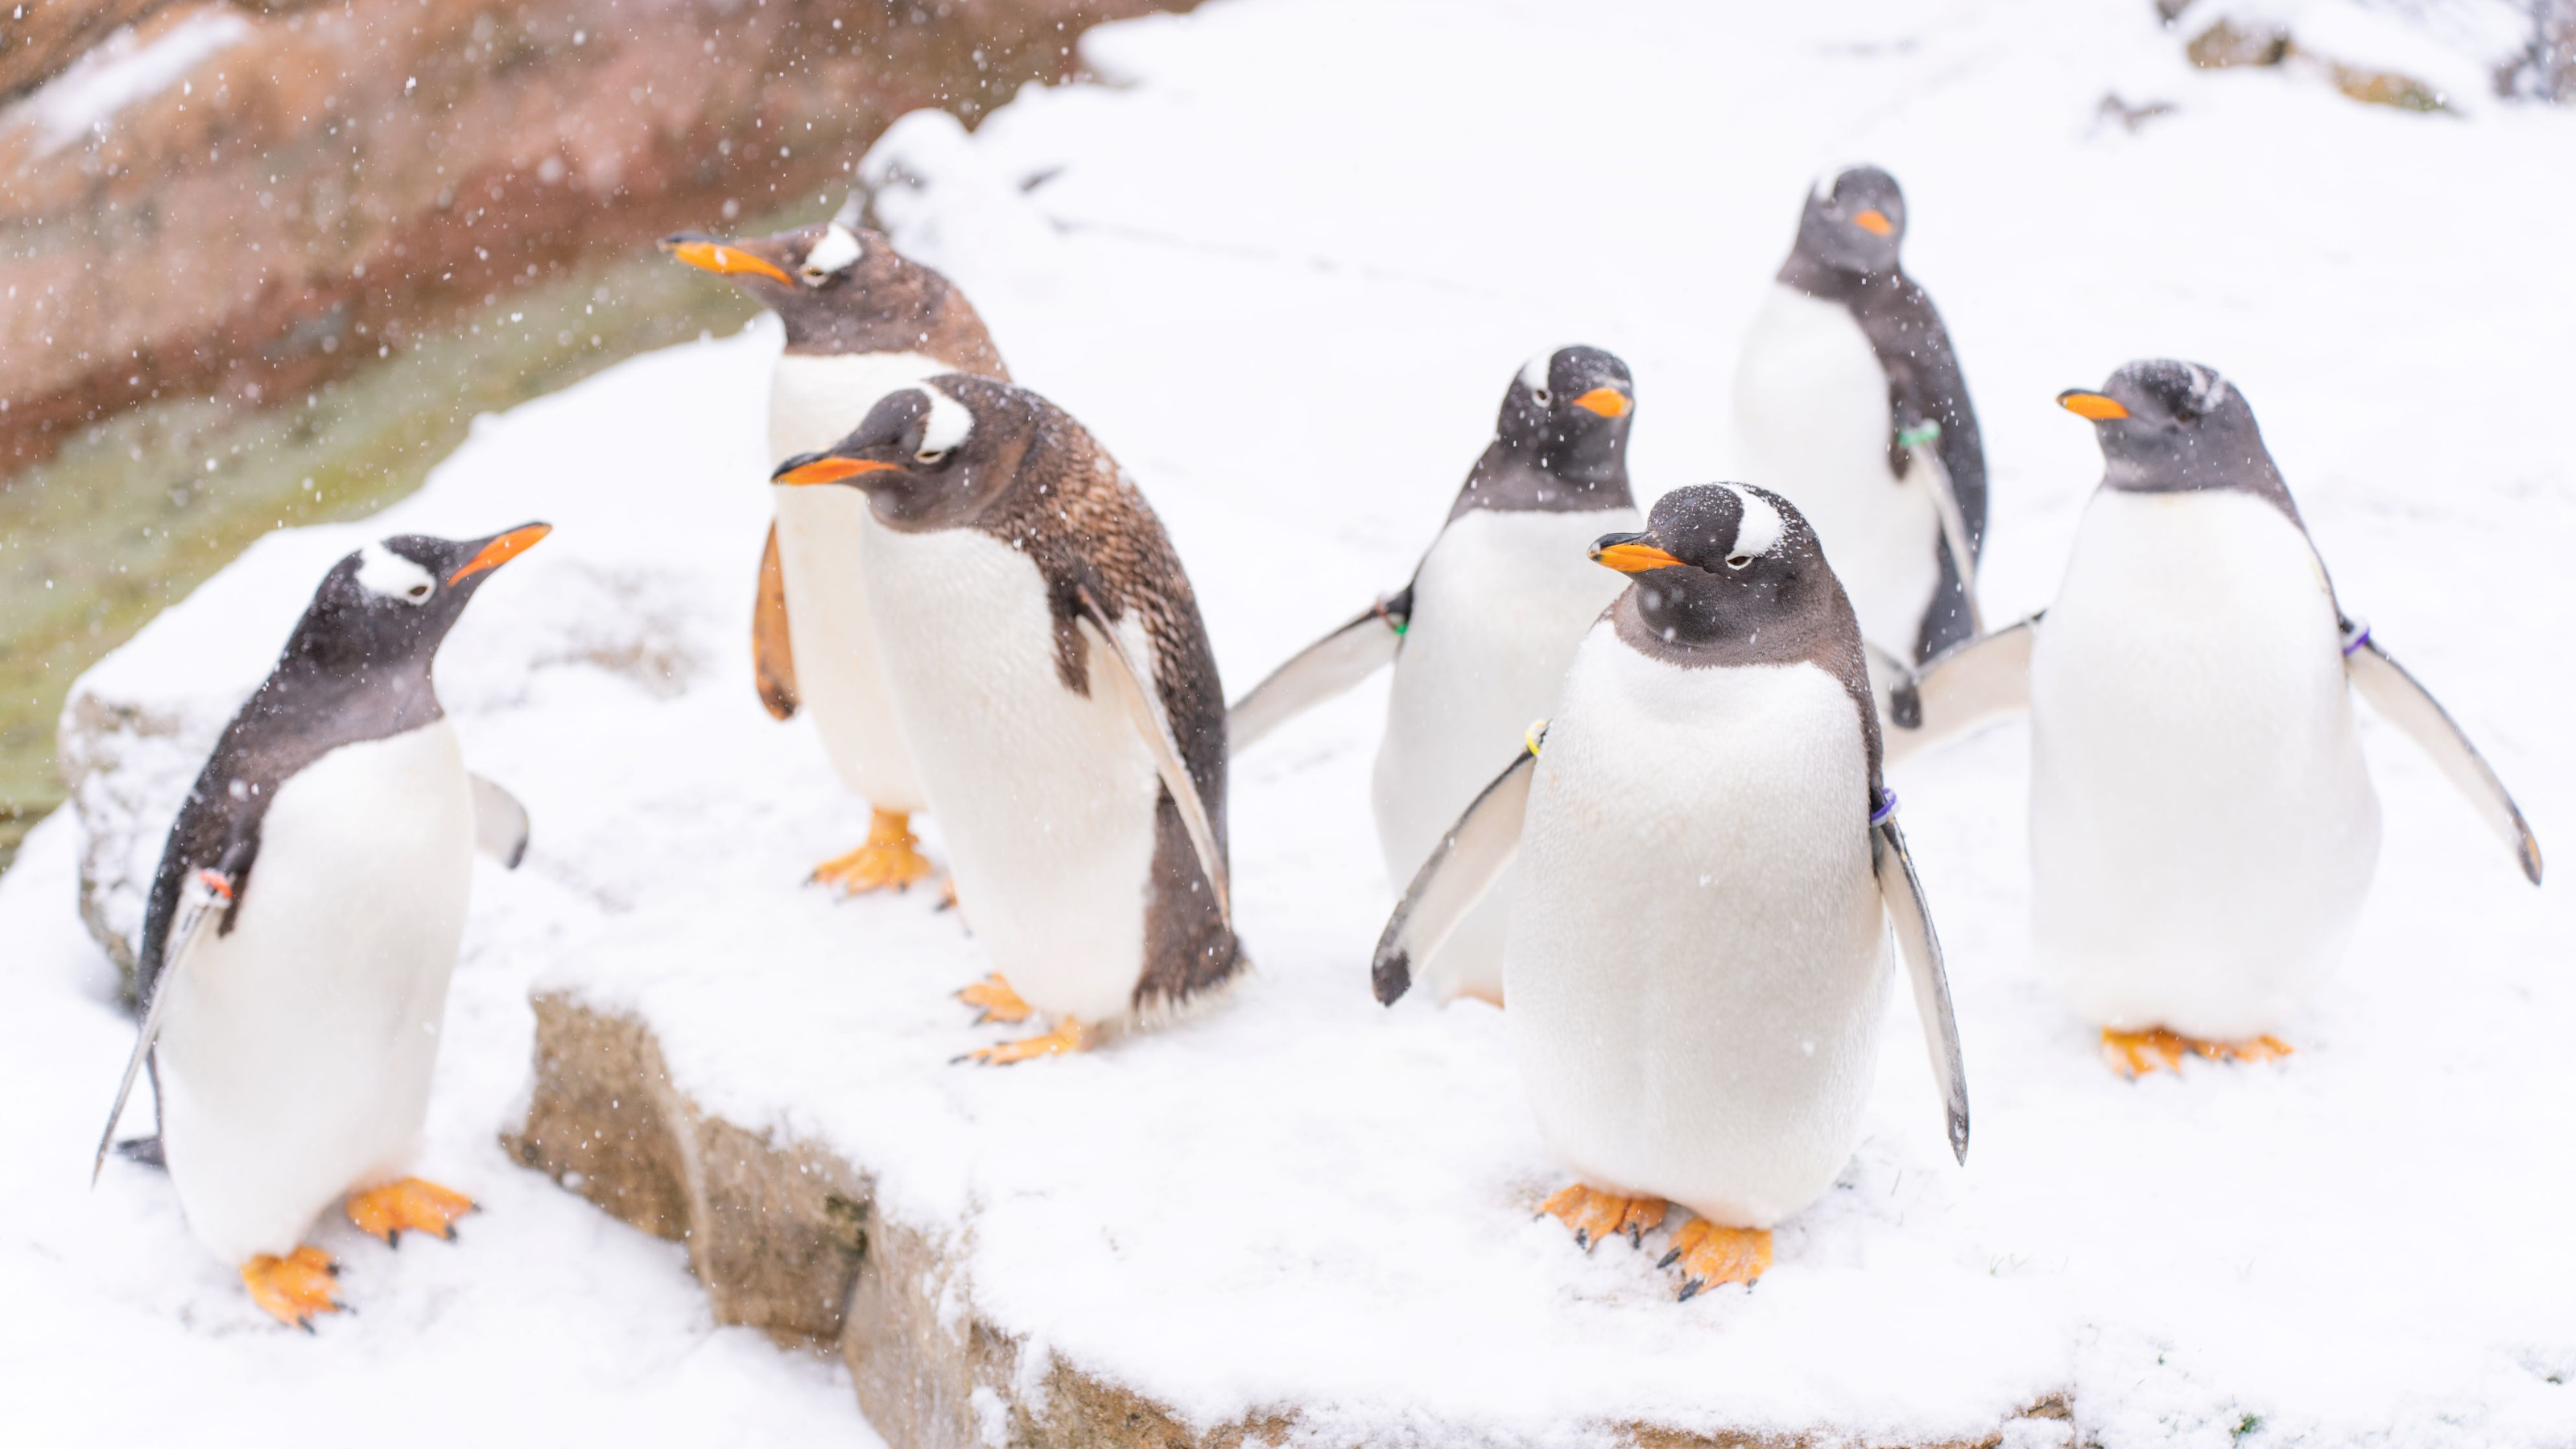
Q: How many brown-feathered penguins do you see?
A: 2